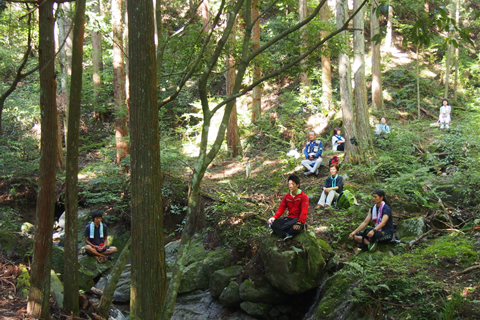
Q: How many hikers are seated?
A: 8